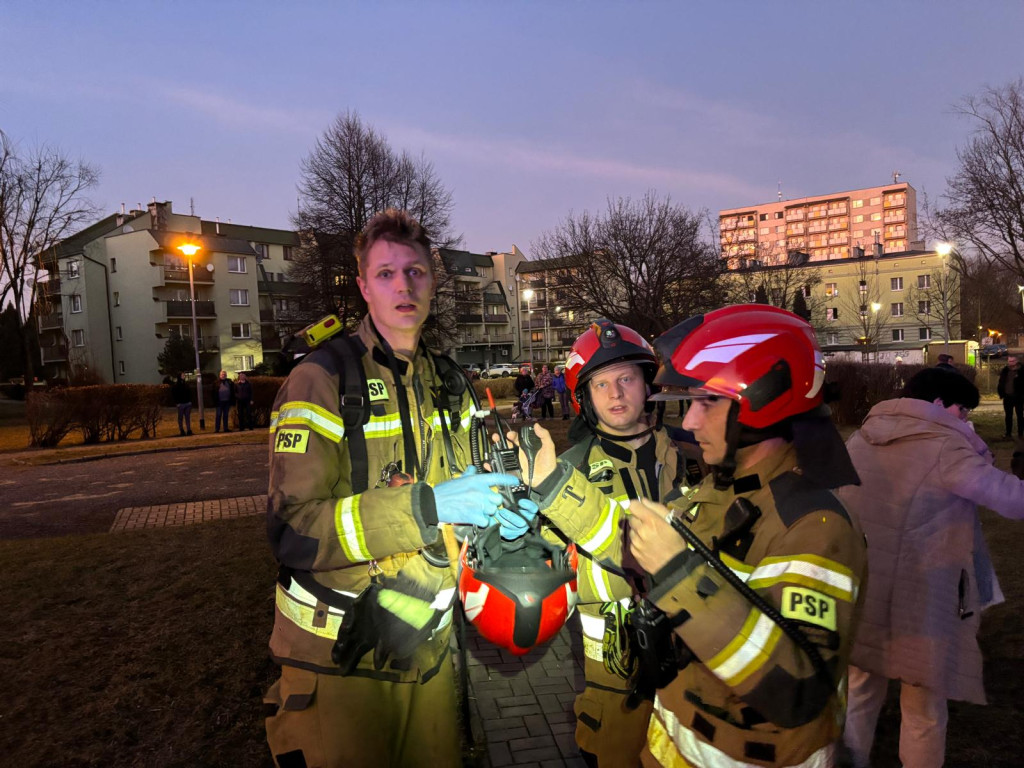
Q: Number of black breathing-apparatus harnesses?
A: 1